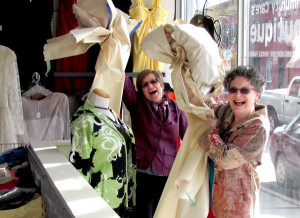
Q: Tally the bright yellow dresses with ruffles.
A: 1